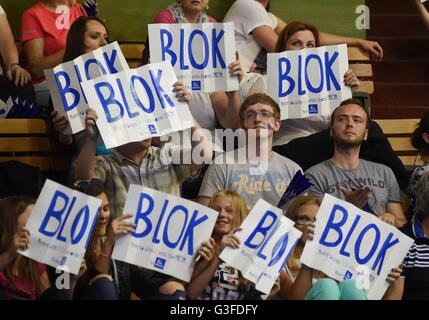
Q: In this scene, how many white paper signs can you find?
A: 8